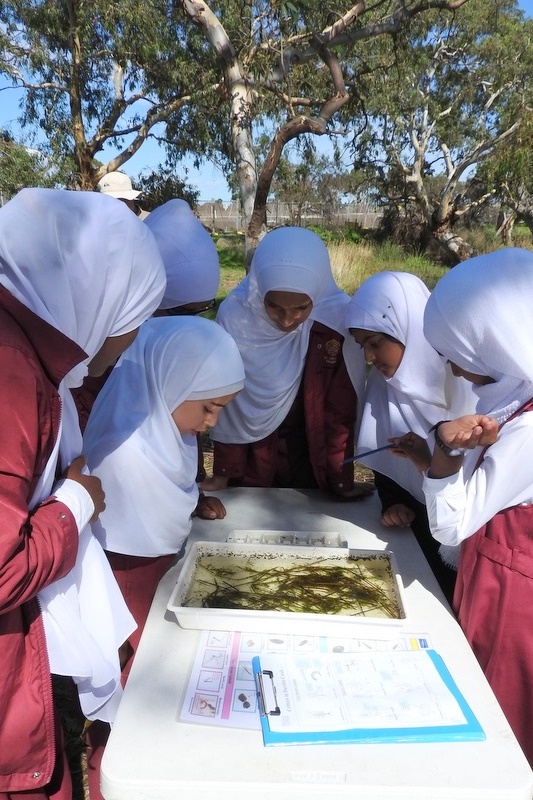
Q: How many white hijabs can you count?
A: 6